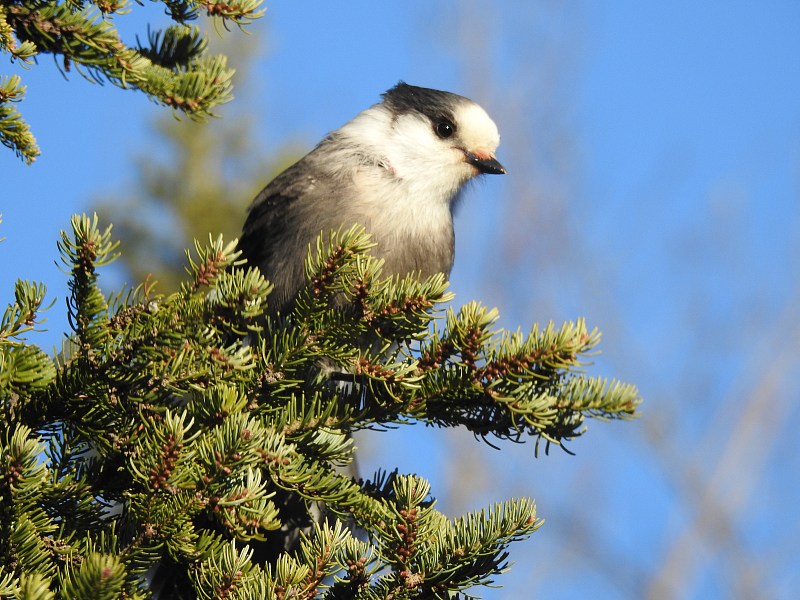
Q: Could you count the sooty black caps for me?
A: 1